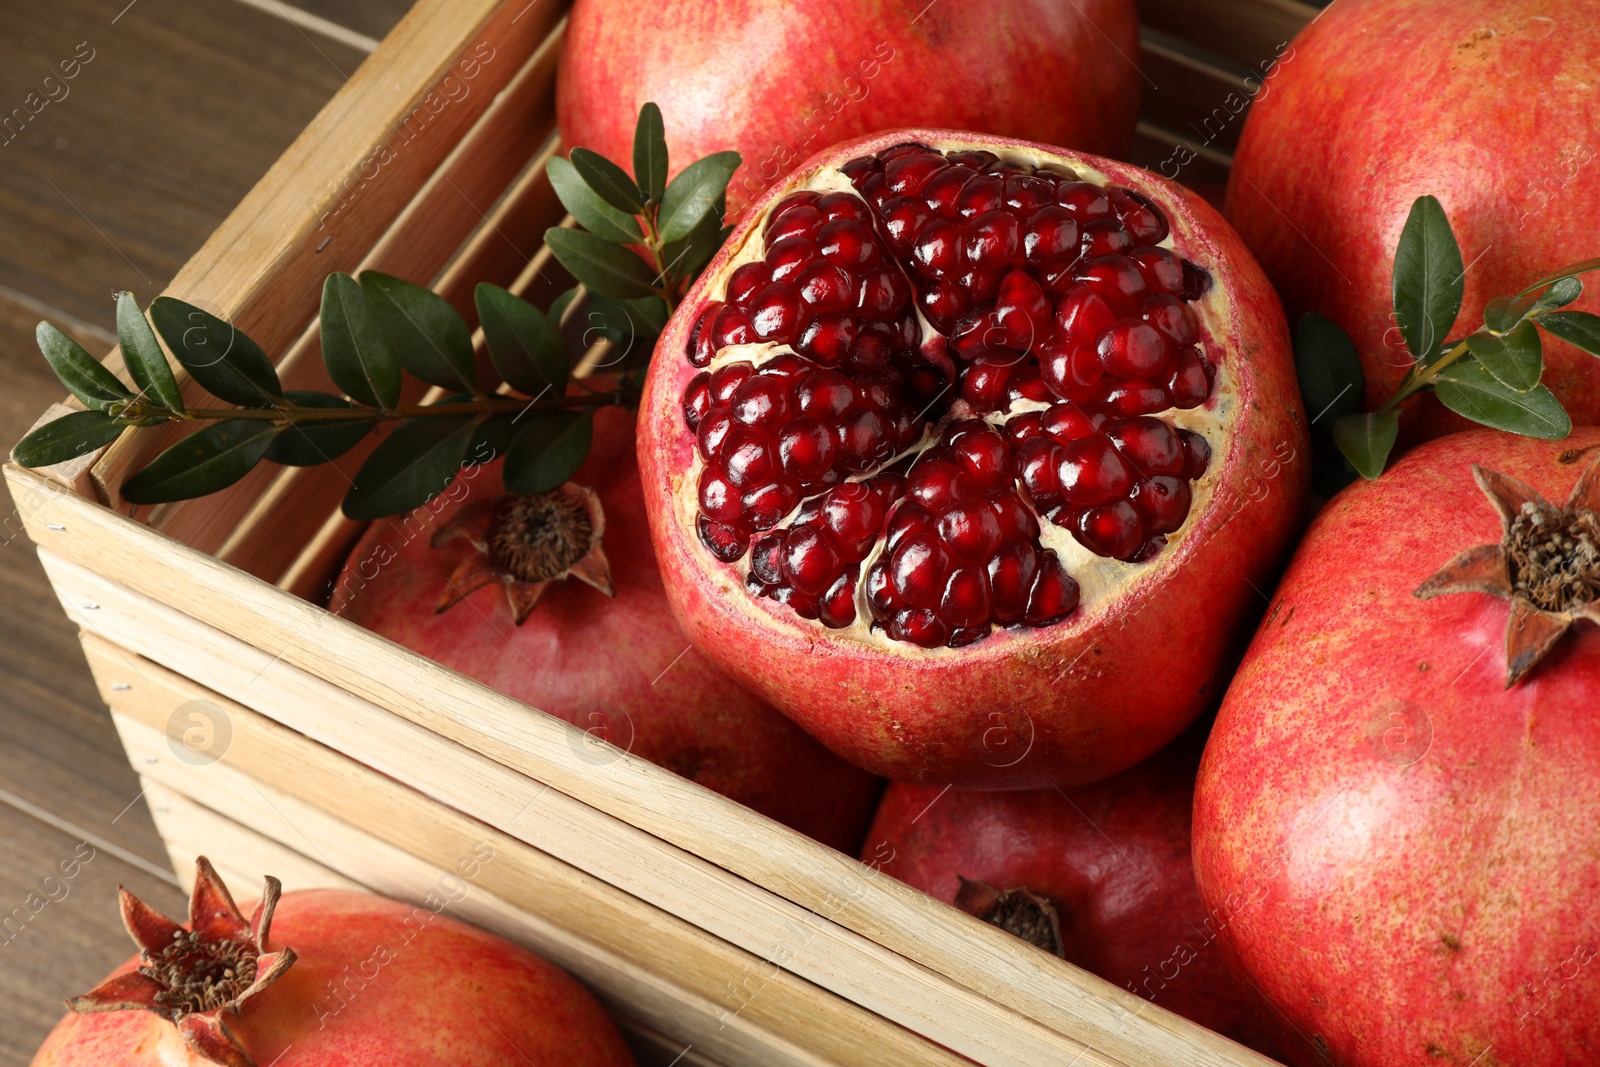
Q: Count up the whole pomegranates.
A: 6